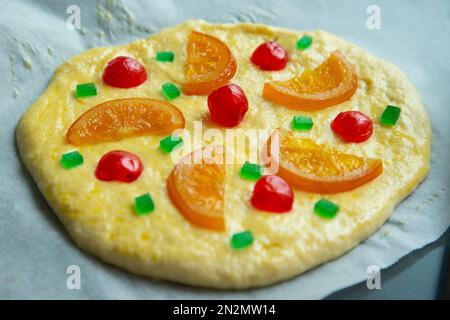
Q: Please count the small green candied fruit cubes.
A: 12